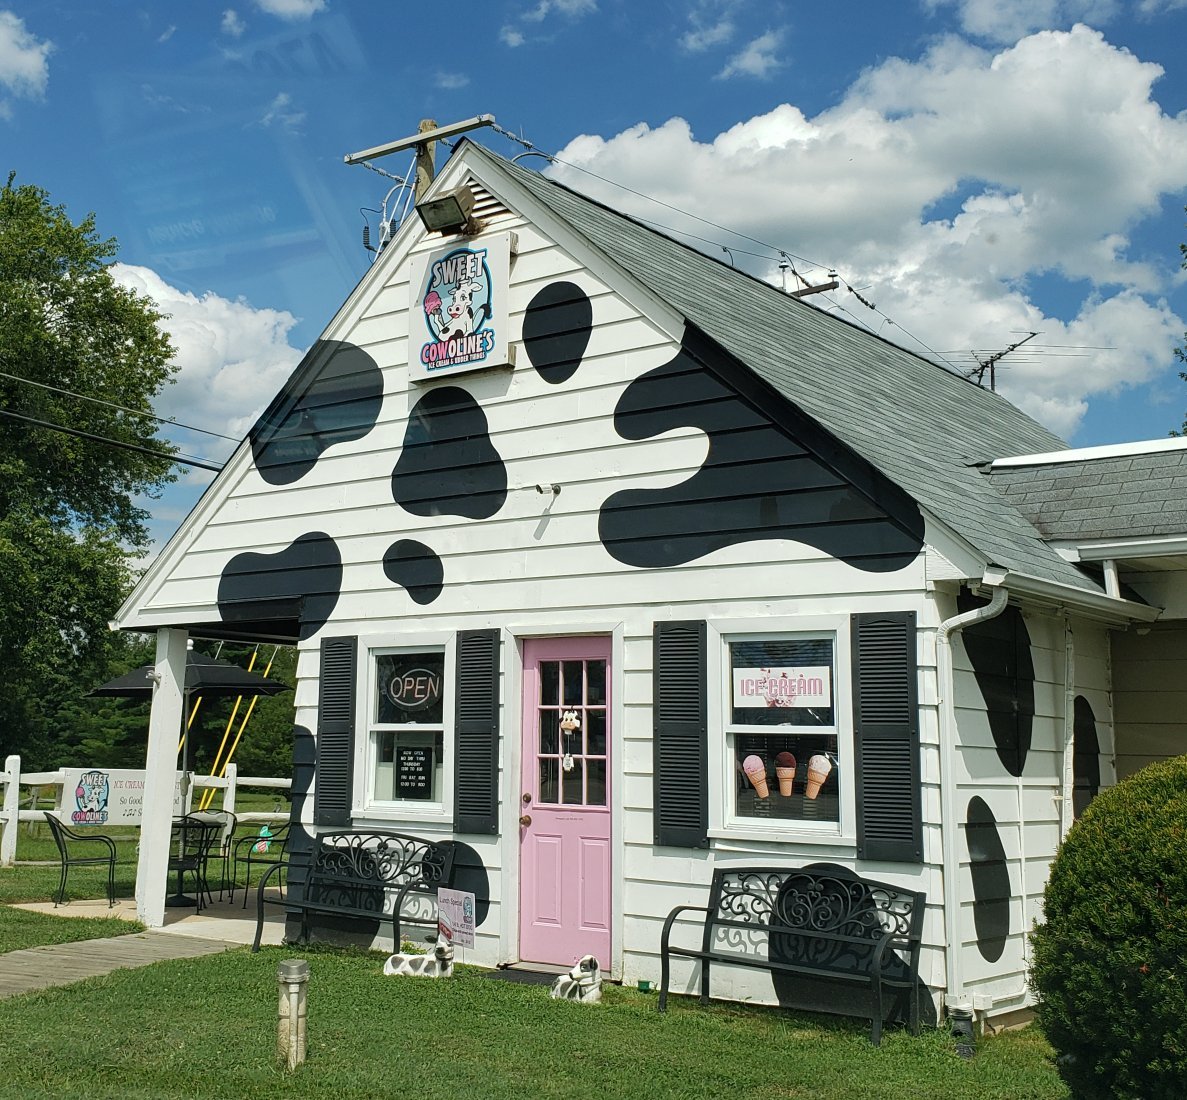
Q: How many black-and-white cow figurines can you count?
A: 2